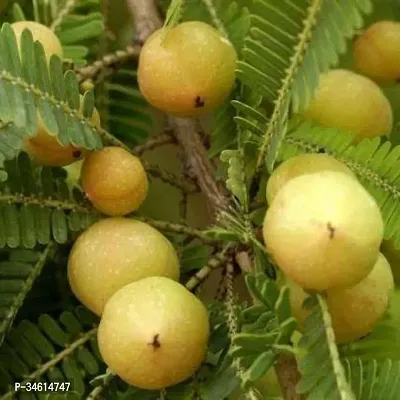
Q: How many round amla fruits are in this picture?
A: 11